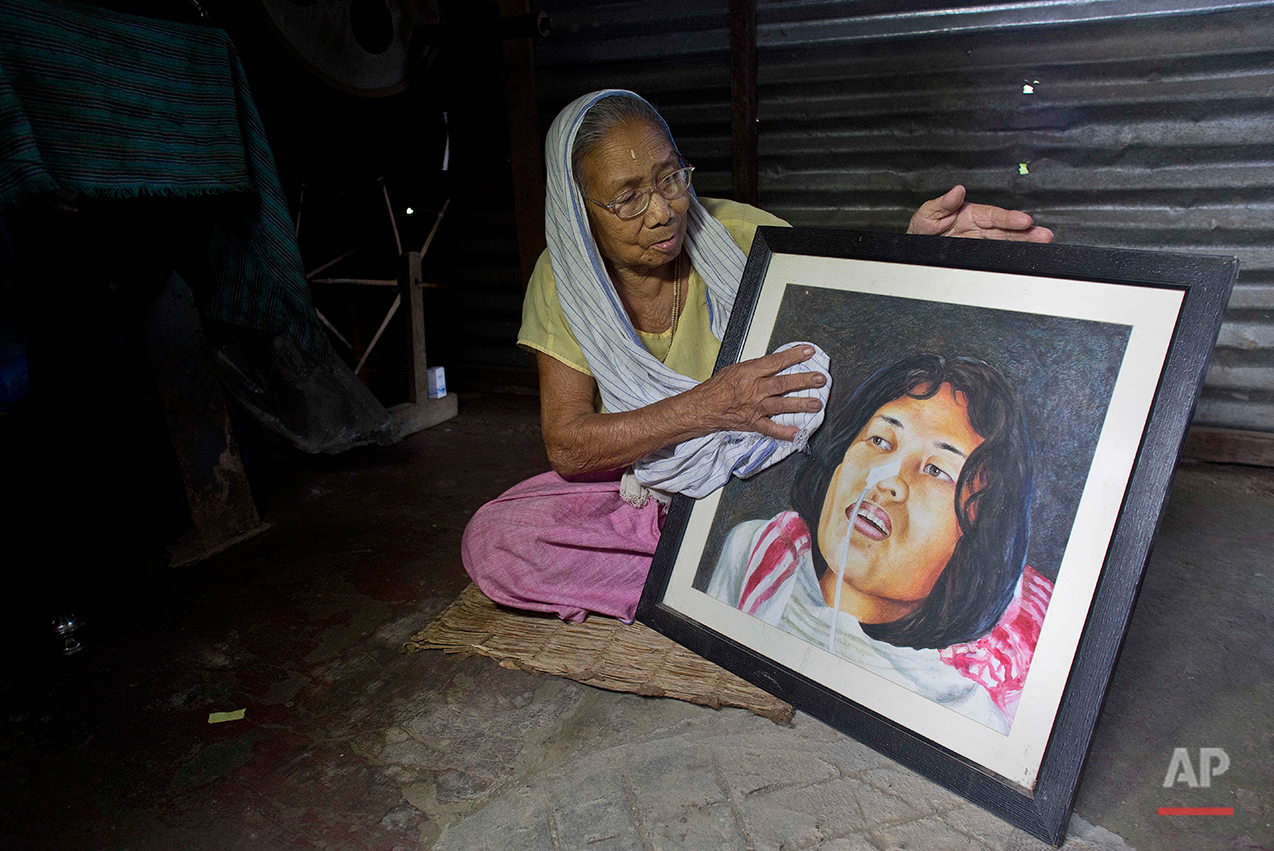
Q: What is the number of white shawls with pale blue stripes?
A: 1